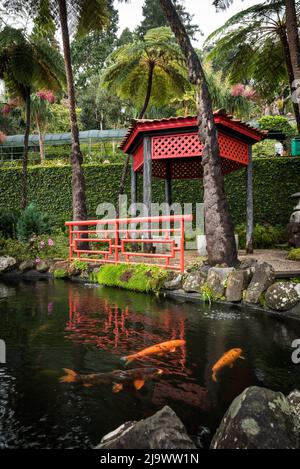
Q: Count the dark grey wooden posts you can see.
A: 4